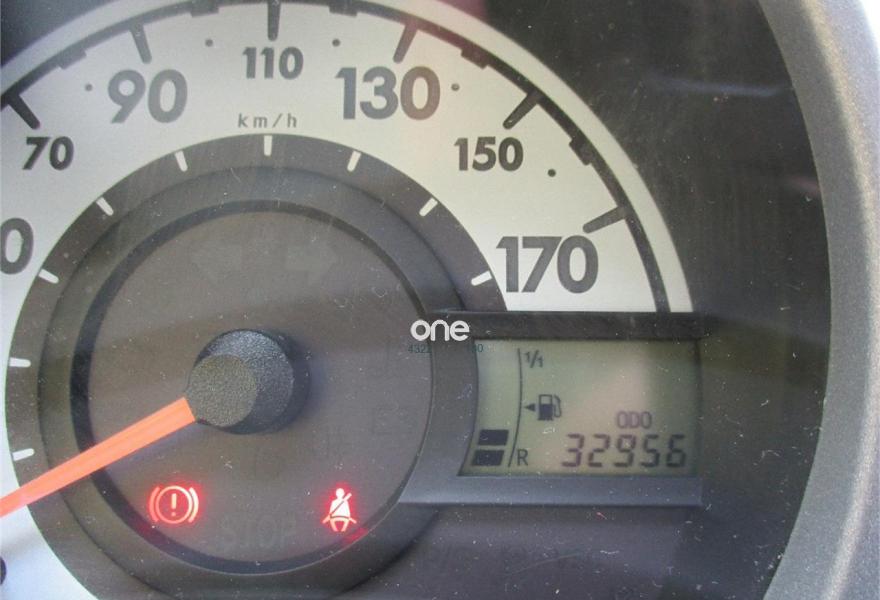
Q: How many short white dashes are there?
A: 9